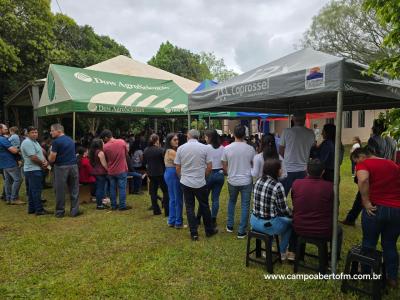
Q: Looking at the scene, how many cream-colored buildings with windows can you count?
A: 1